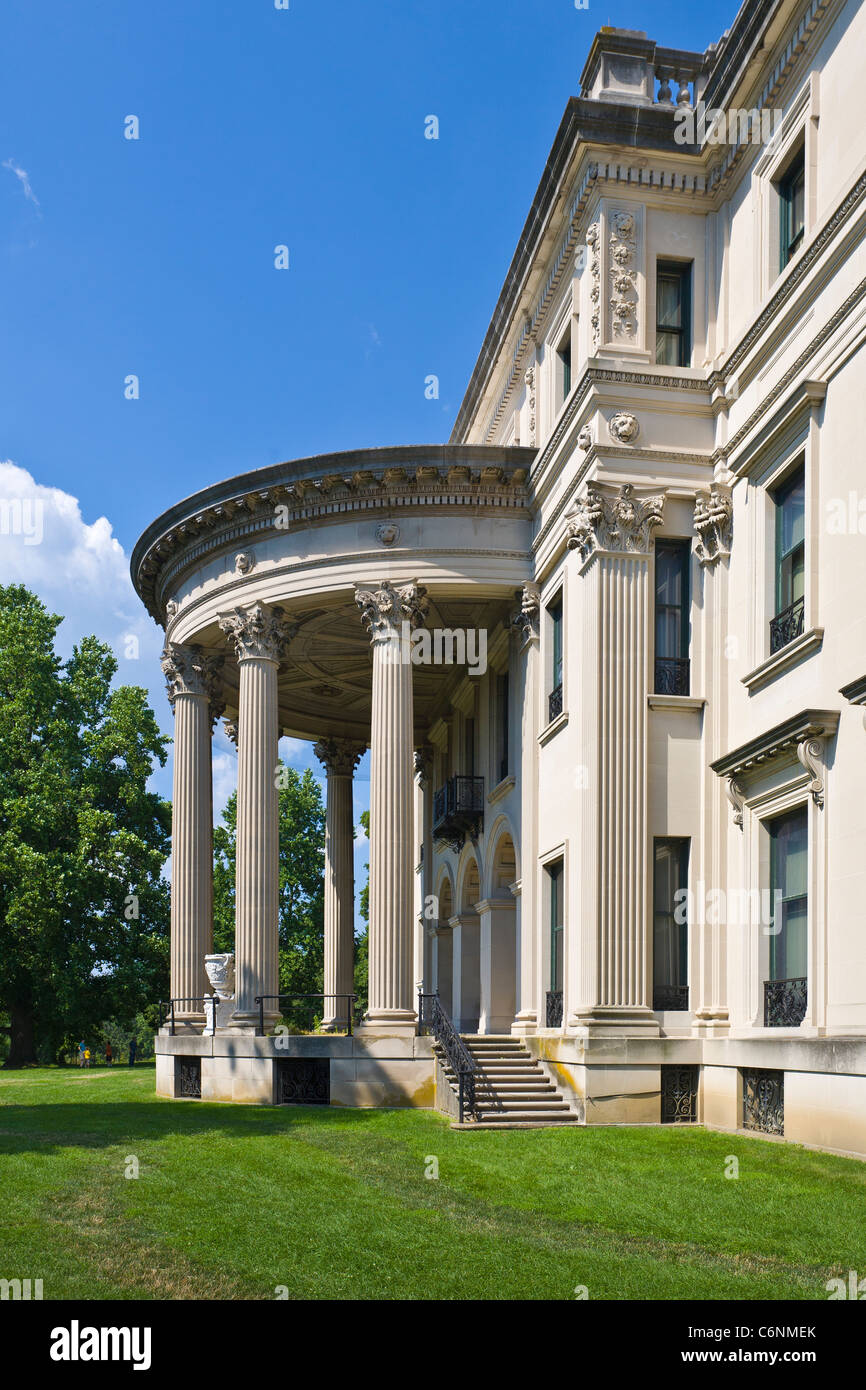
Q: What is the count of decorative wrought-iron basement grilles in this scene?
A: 4